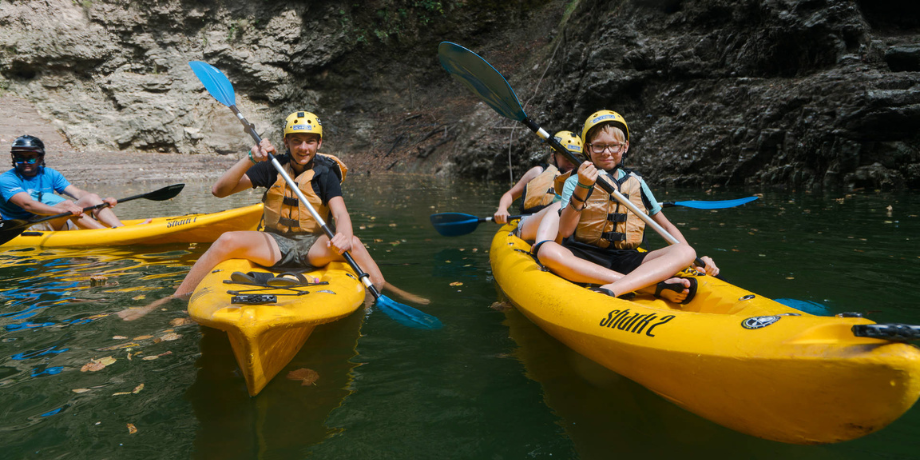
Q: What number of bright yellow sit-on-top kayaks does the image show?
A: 3